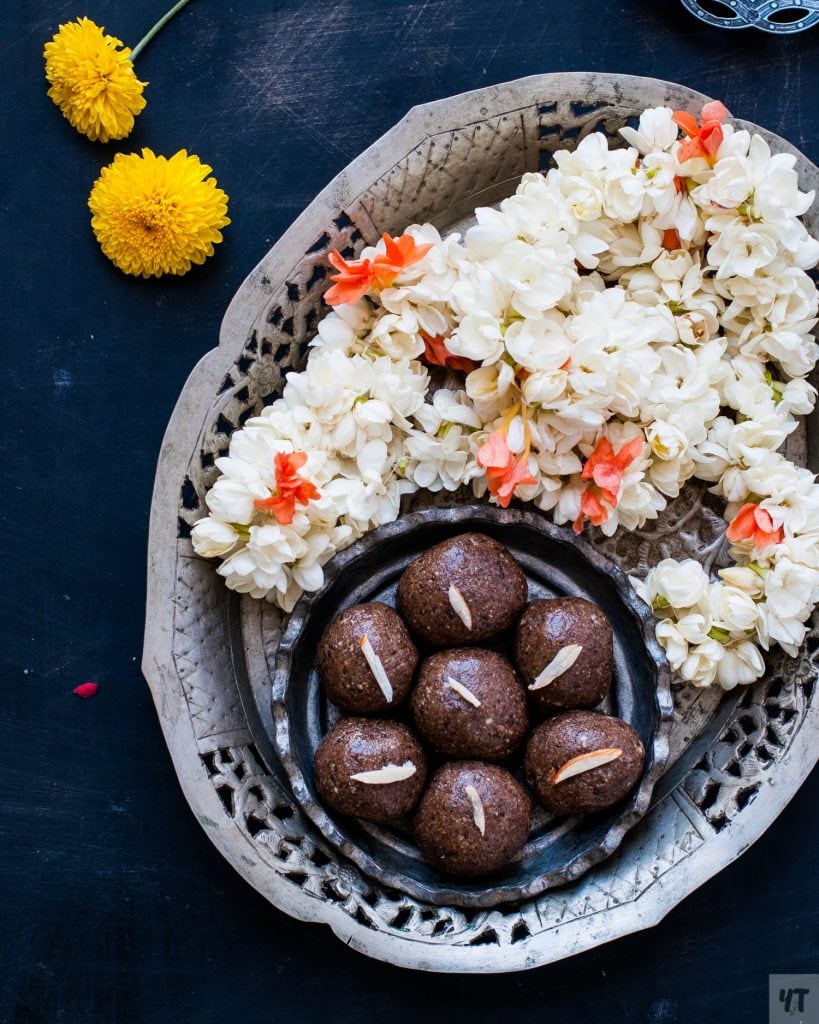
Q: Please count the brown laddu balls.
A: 7